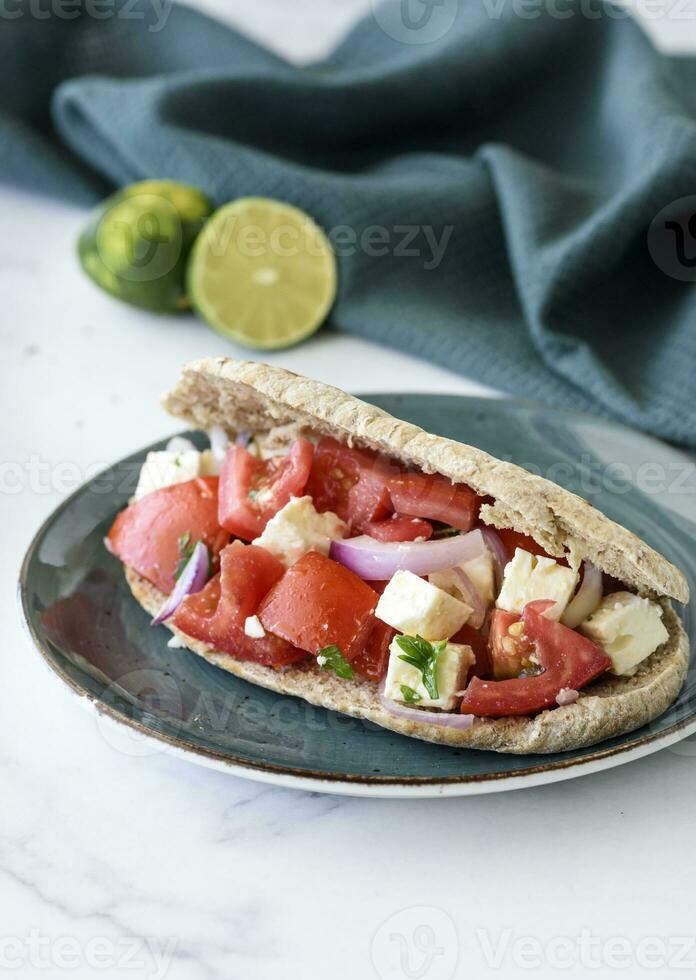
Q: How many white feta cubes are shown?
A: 7